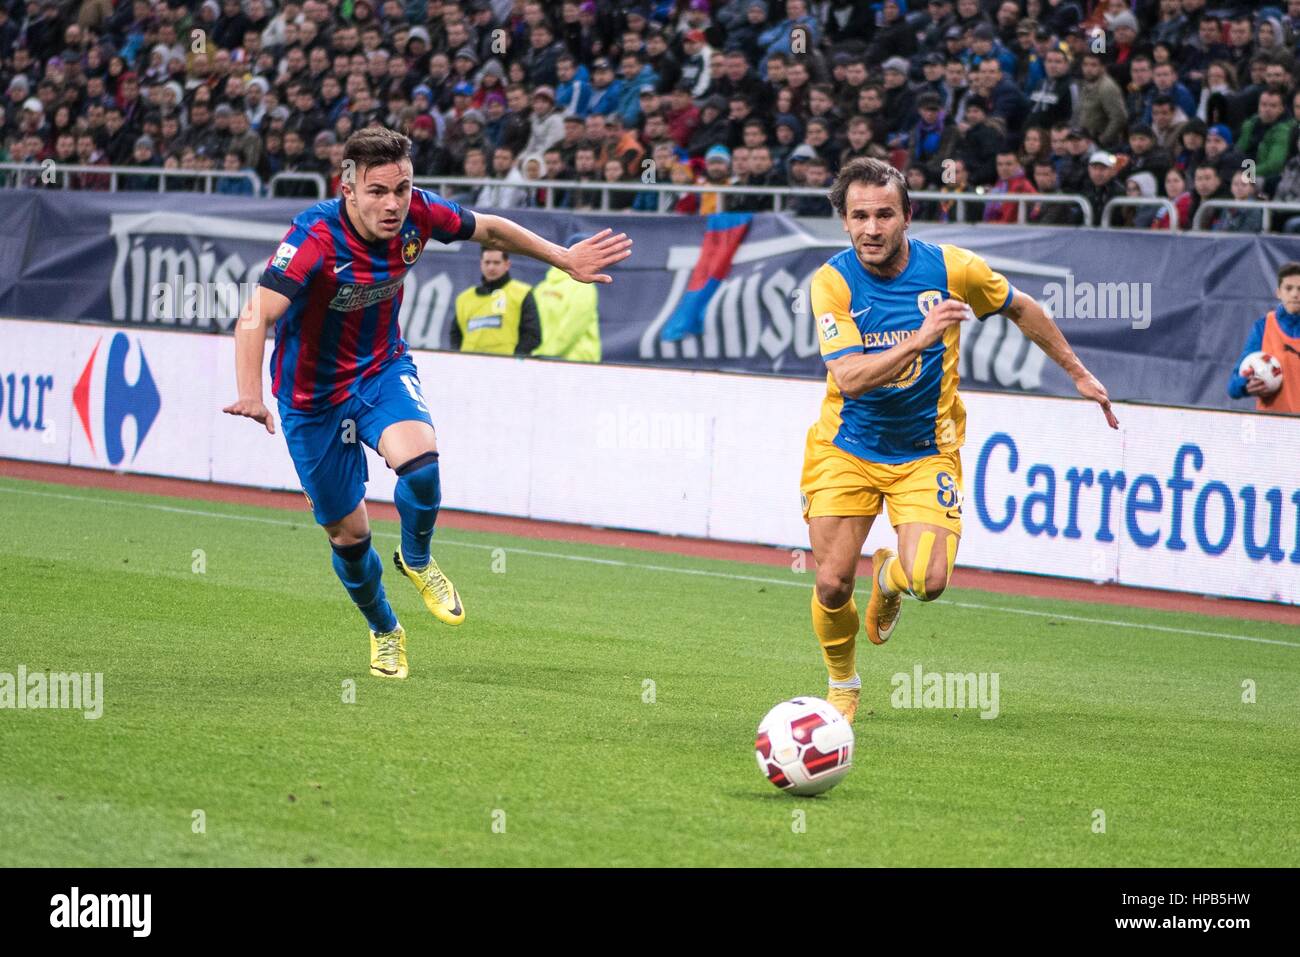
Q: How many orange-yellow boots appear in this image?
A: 2